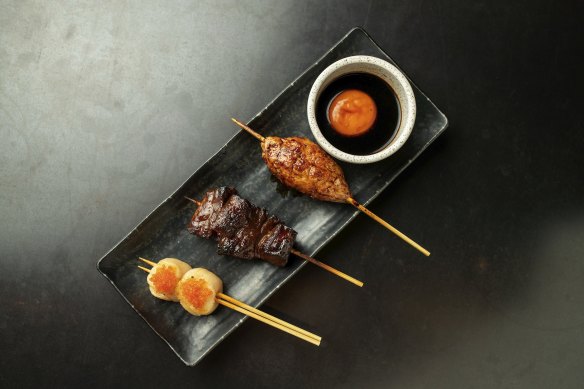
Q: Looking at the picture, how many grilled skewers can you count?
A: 3